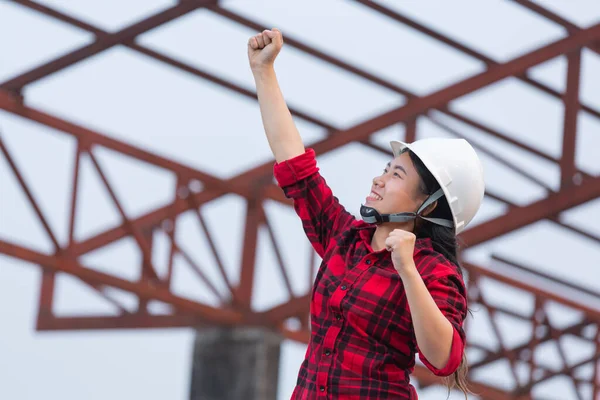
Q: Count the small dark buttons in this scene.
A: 5